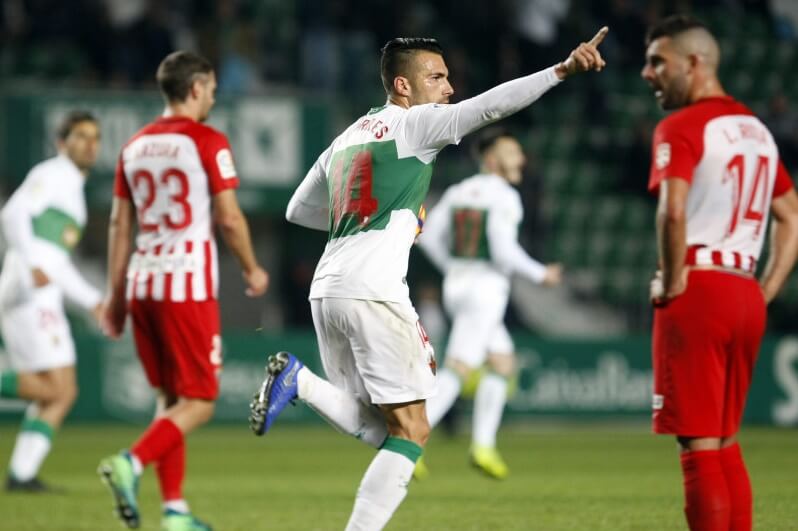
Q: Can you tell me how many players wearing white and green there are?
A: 3